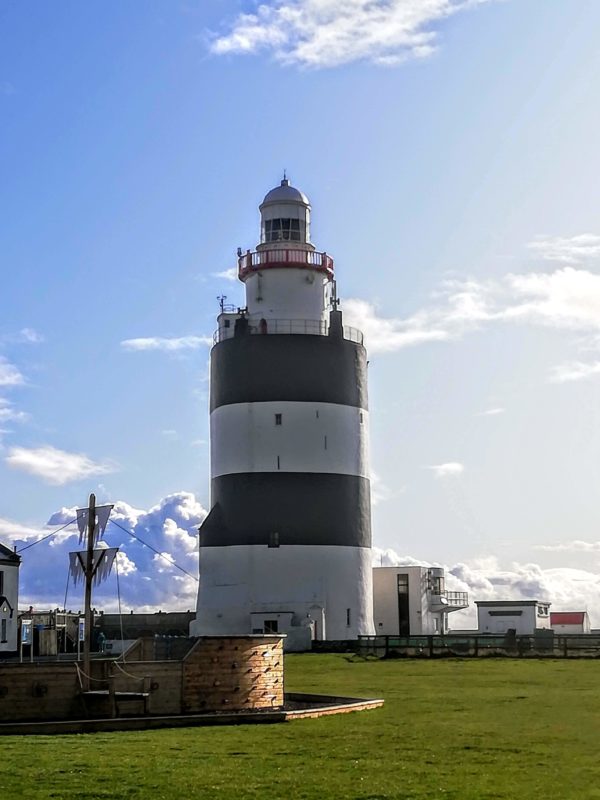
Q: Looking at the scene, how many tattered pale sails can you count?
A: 2